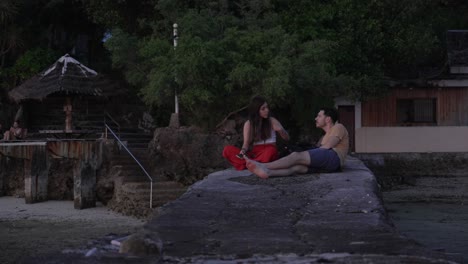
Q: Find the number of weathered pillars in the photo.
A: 2